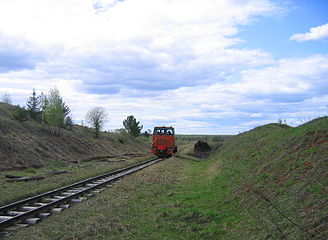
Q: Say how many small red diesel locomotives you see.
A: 1